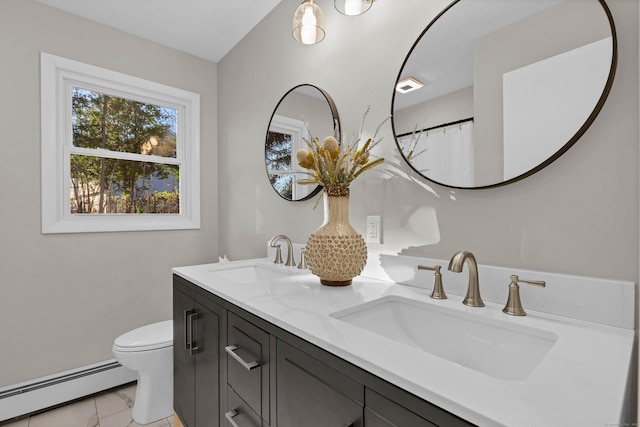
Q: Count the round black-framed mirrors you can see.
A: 2